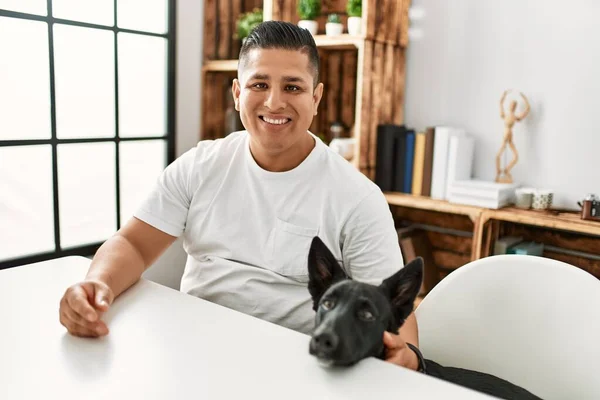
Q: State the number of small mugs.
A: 2